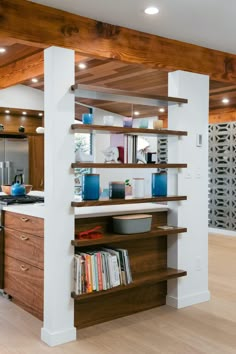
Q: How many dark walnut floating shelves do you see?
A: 6